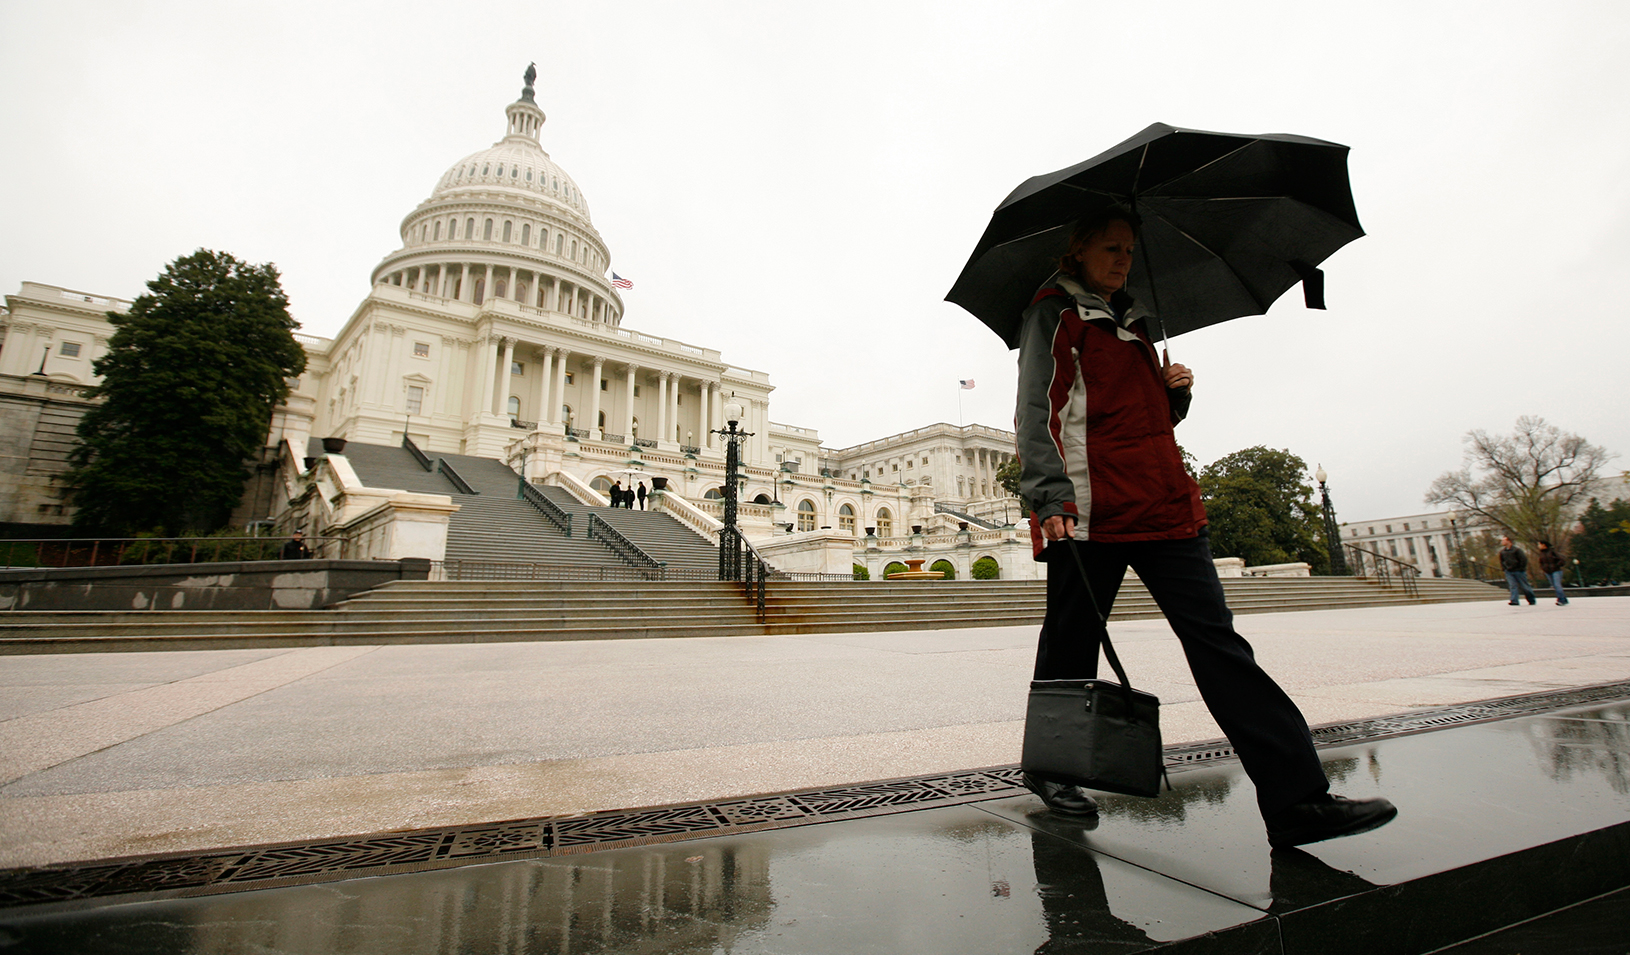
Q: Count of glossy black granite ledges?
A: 1